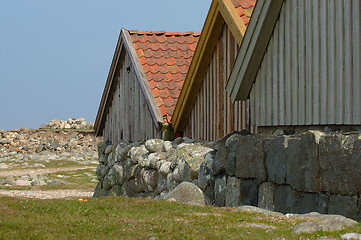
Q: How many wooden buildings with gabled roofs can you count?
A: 3